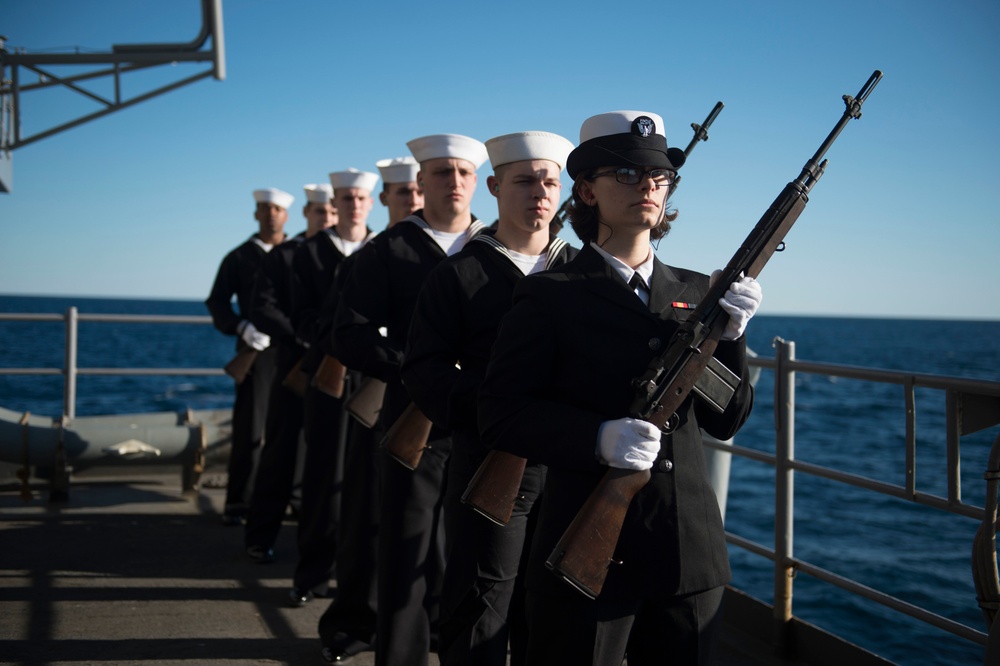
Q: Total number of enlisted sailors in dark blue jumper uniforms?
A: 6